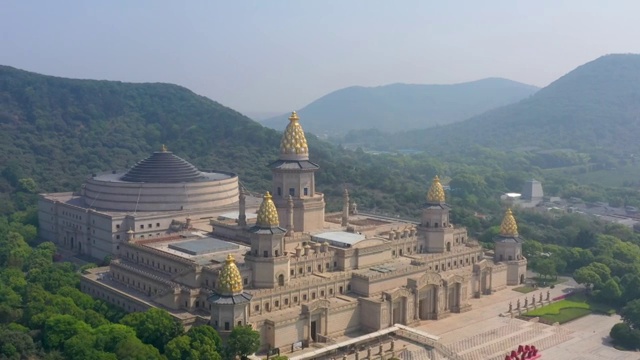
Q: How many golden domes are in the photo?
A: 5